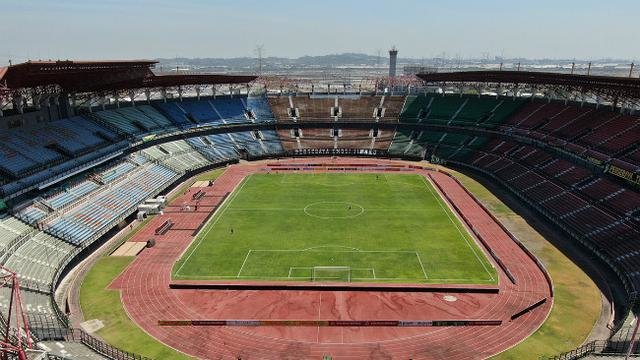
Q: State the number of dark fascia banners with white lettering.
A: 1